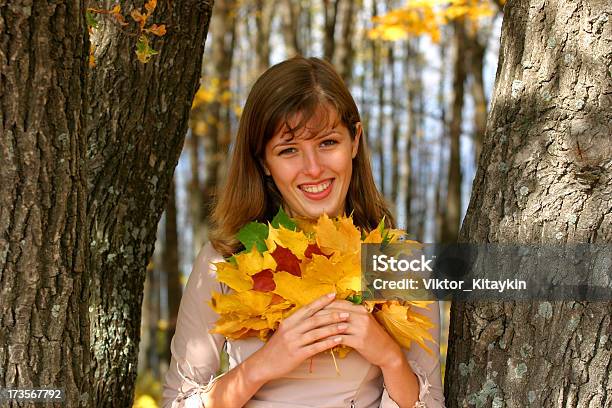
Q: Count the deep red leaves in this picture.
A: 3